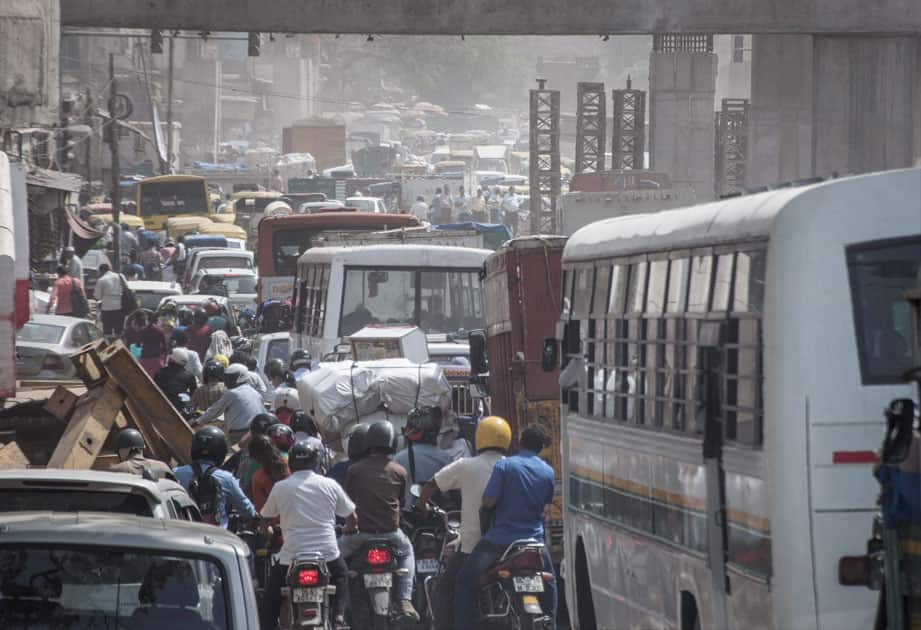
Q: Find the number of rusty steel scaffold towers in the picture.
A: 4